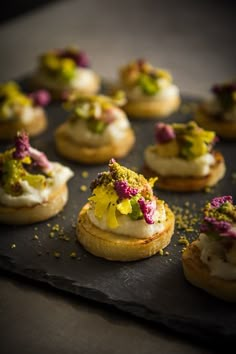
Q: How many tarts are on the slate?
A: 9